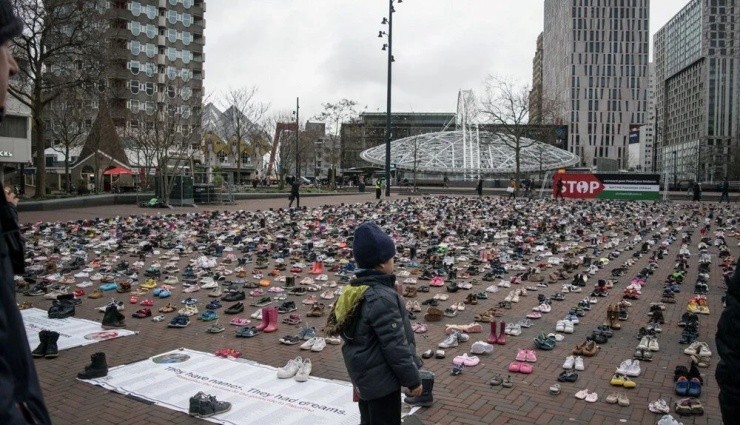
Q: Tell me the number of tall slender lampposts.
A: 2